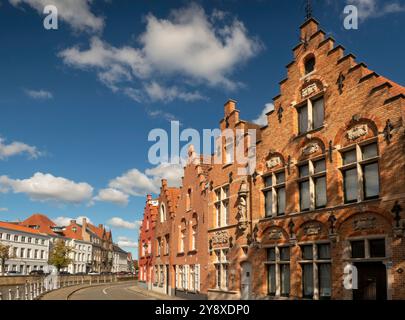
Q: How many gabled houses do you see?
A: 5